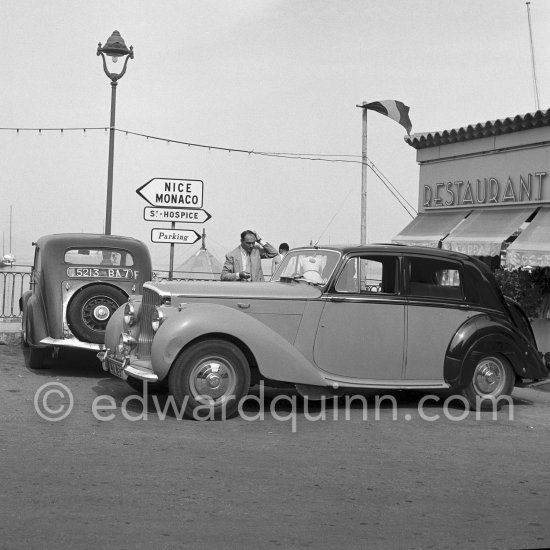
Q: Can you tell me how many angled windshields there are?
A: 1